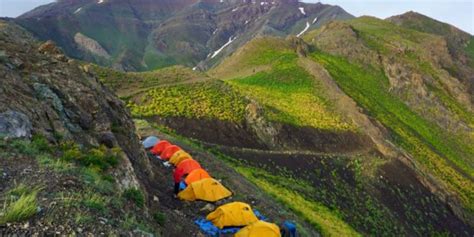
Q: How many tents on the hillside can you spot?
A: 9